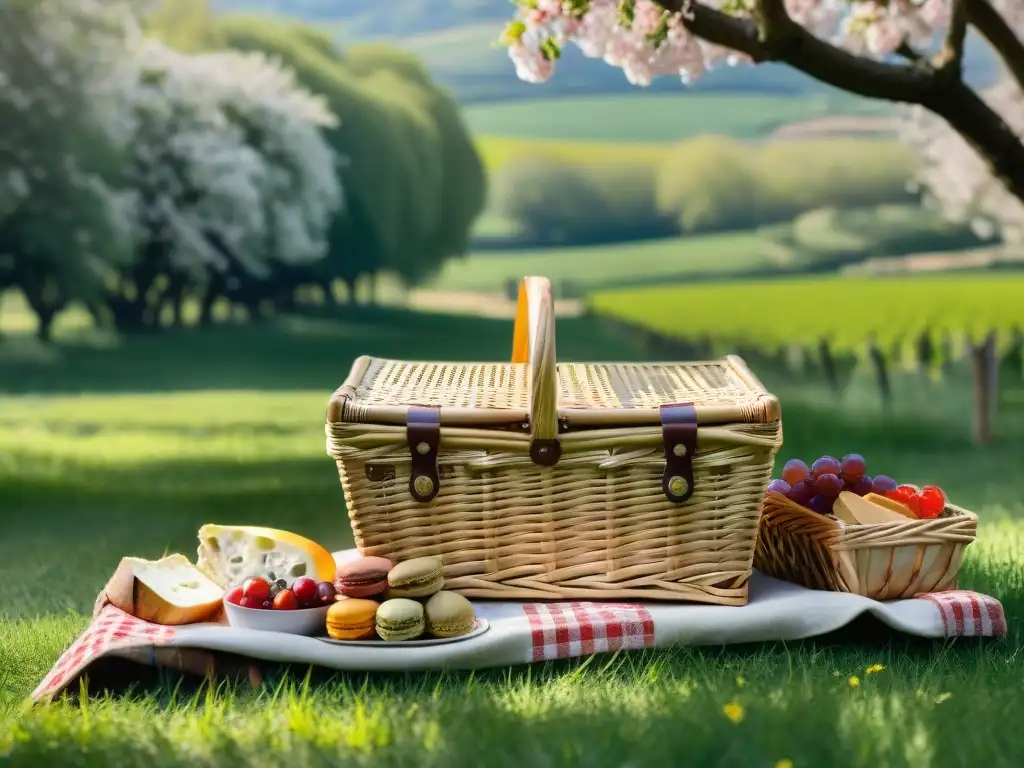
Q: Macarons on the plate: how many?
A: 5